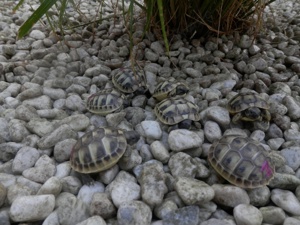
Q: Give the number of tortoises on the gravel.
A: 7